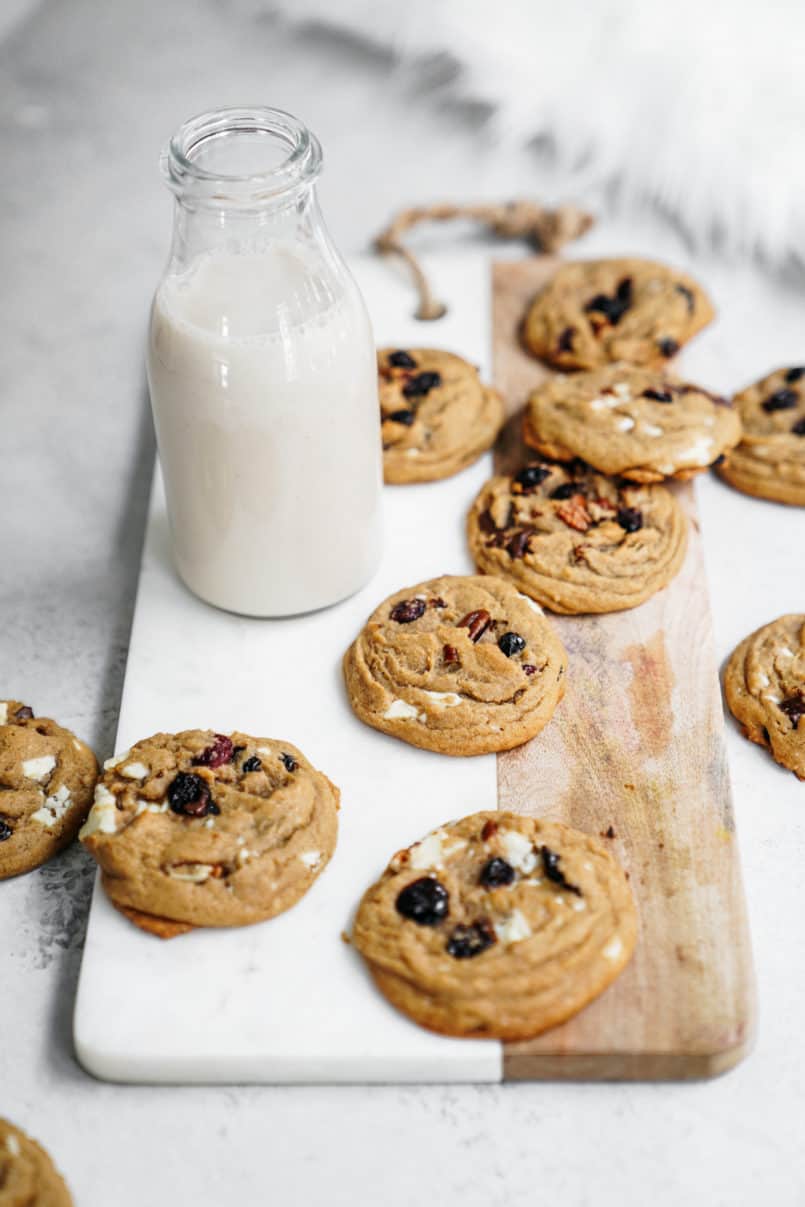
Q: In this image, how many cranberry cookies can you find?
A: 11